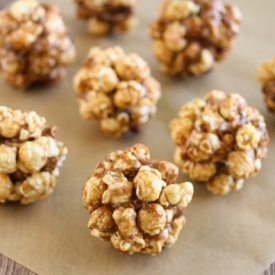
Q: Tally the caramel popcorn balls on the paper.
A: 8